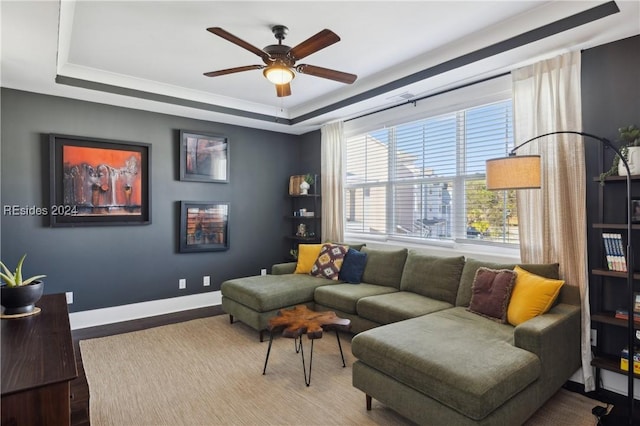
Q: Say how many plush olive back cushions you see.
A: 4